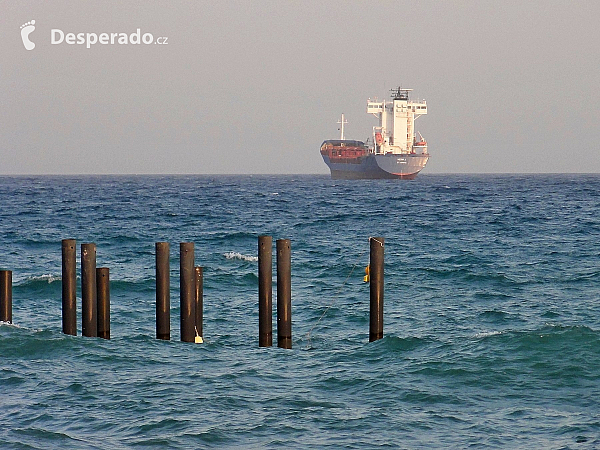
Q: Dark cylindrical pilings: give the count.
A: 10